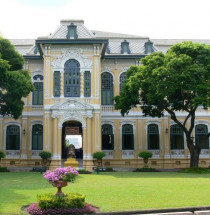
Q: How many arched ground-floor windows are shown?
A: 7